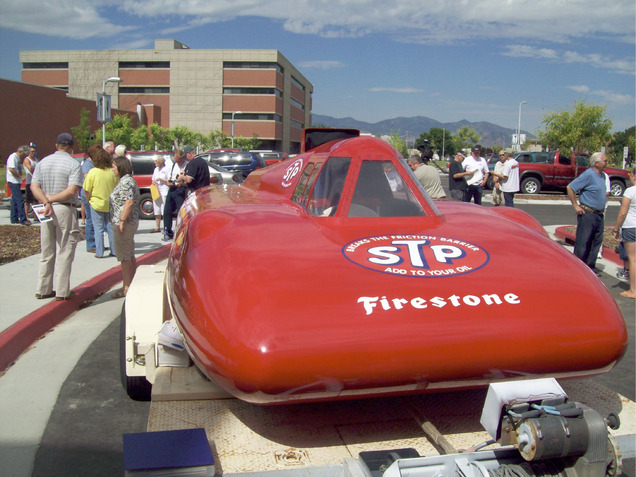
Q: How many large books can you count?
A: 1